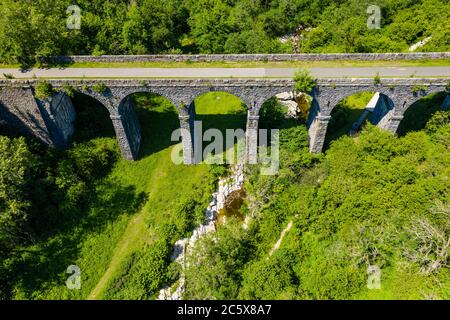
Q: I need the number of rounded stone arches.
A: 6